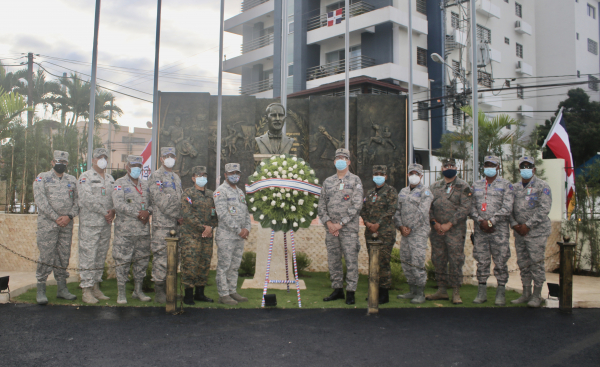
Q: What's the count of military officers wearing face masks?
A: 12